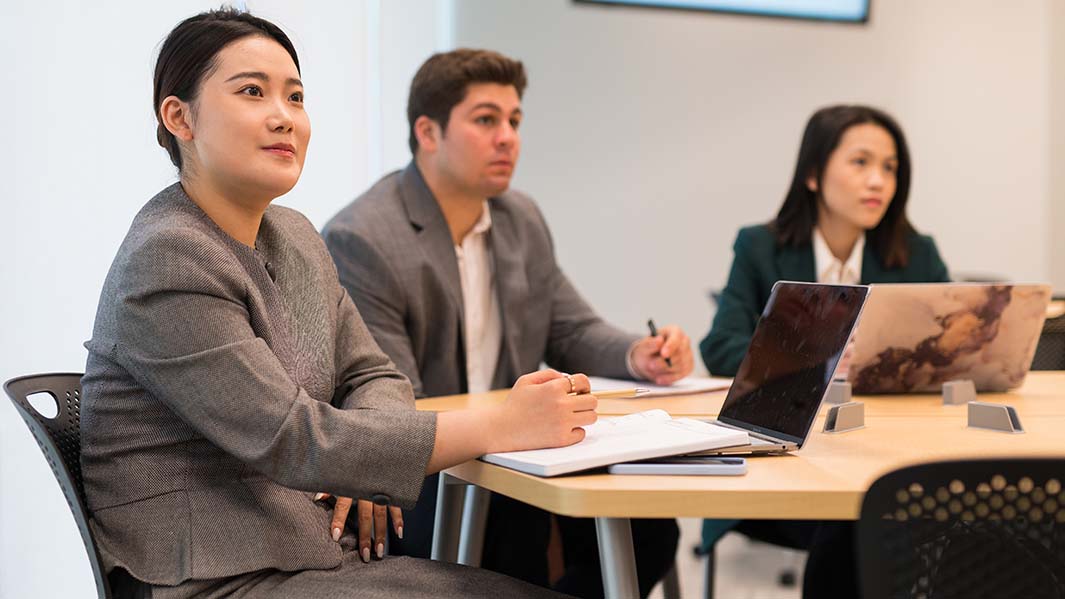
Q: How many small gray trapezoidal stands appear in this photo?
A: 4